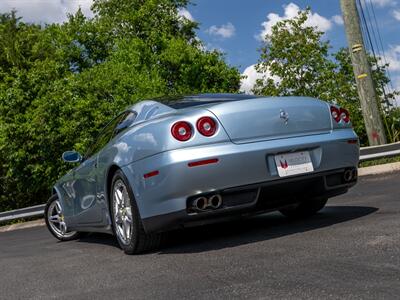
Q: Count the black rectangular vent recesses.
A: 2